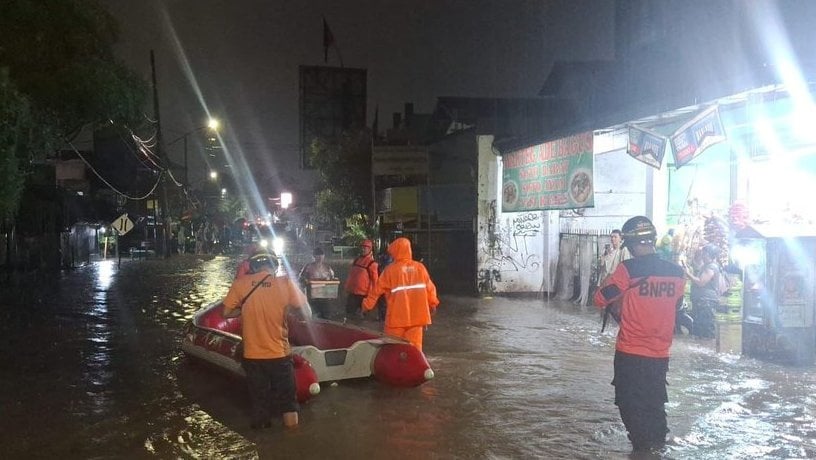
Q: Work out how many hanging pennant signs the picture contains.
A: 2